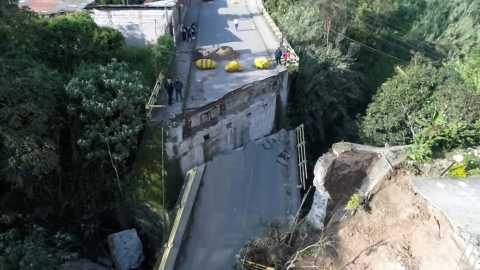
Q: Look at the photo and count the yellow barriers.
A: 3